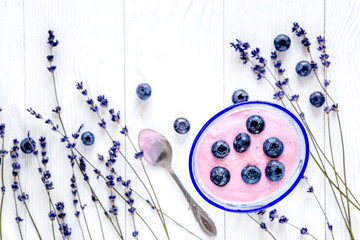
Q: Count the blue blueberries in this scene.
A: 15